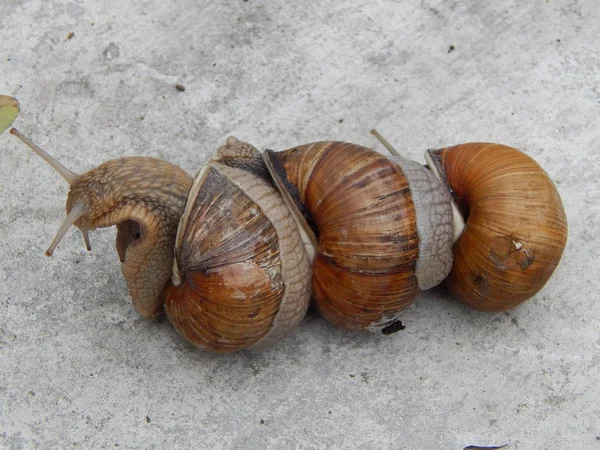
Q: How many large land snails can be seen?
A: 3